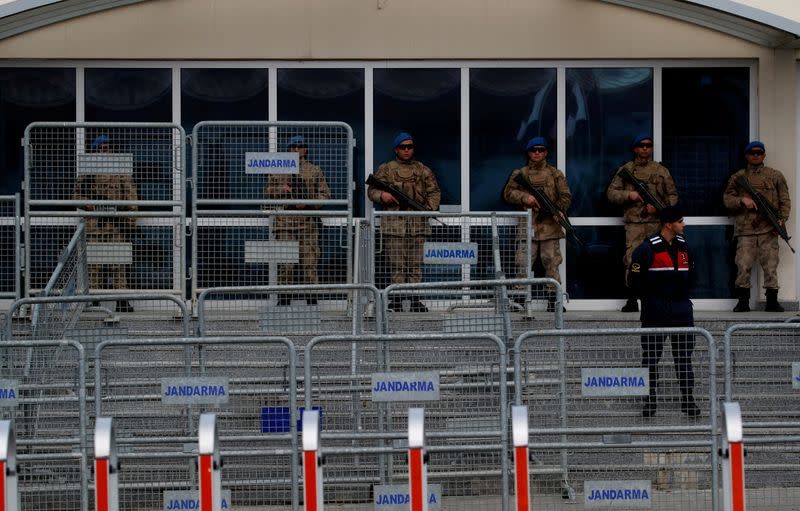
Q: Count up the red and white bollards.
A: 7